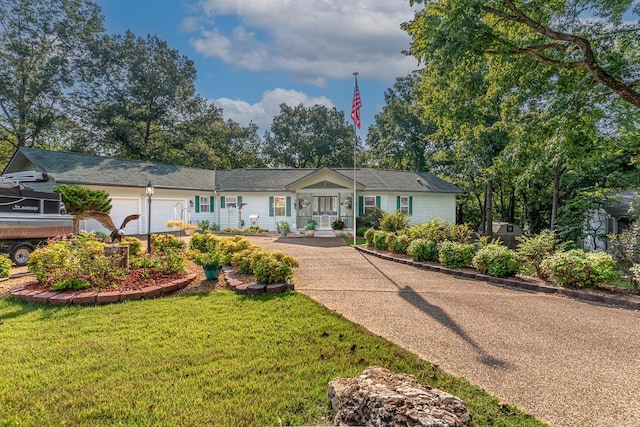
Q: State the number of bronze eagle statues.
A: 1